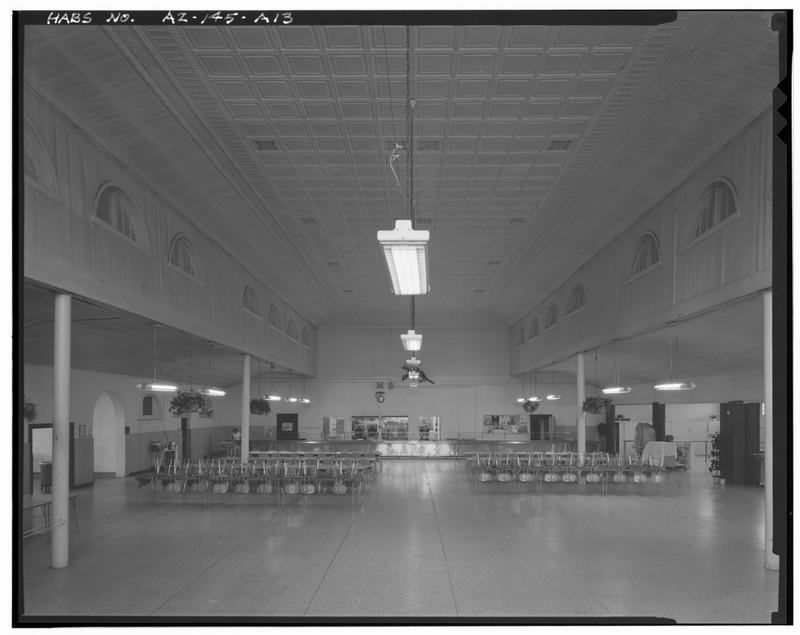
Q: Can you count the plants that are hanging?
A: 5